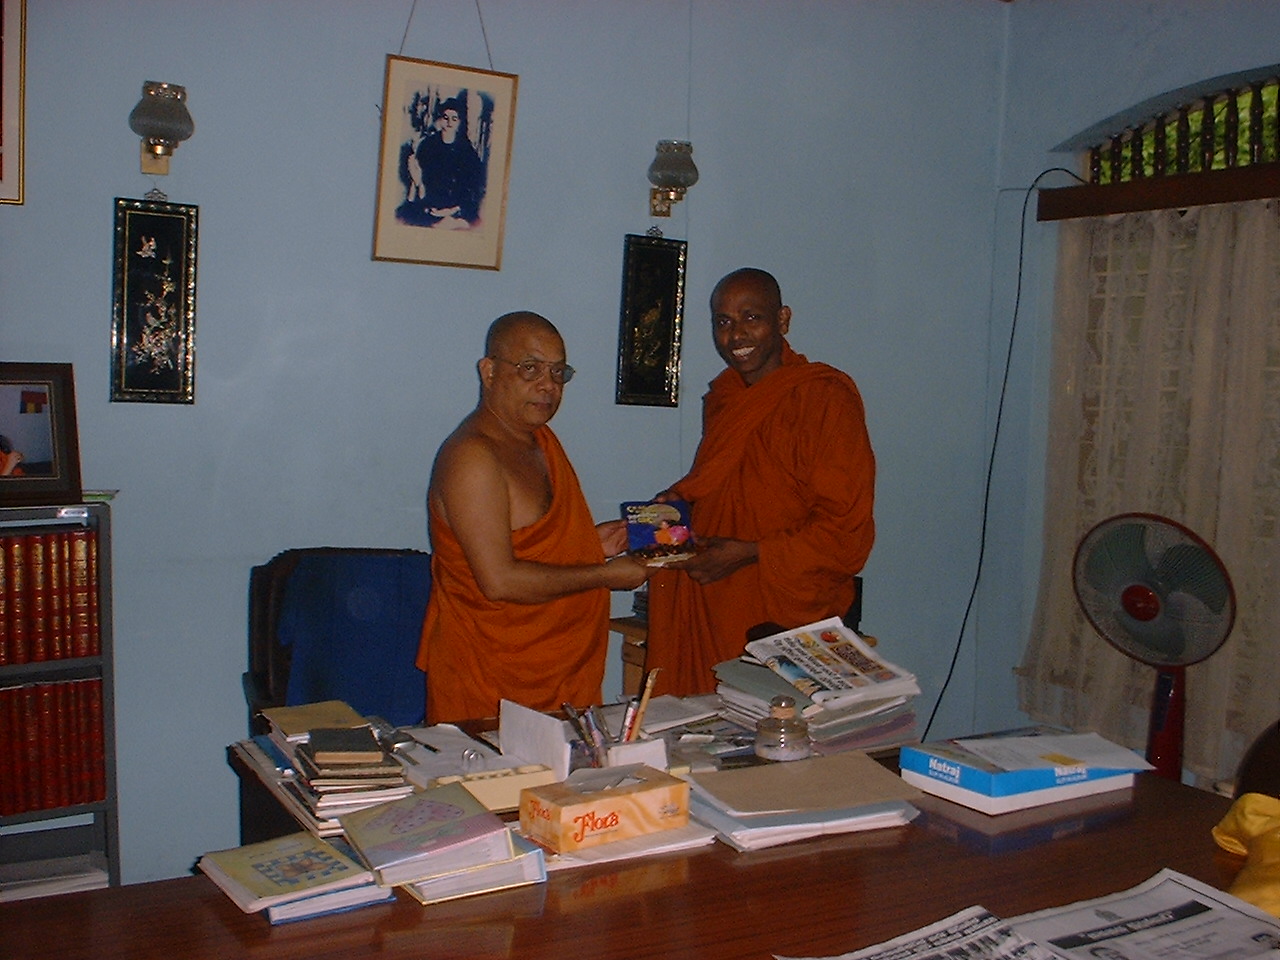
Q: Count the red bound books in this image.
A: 15